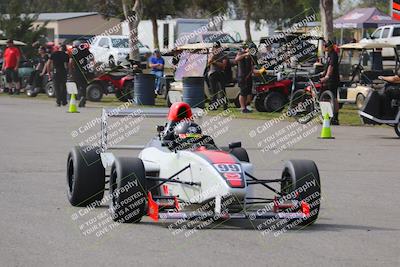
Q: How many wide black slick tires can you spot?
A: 4